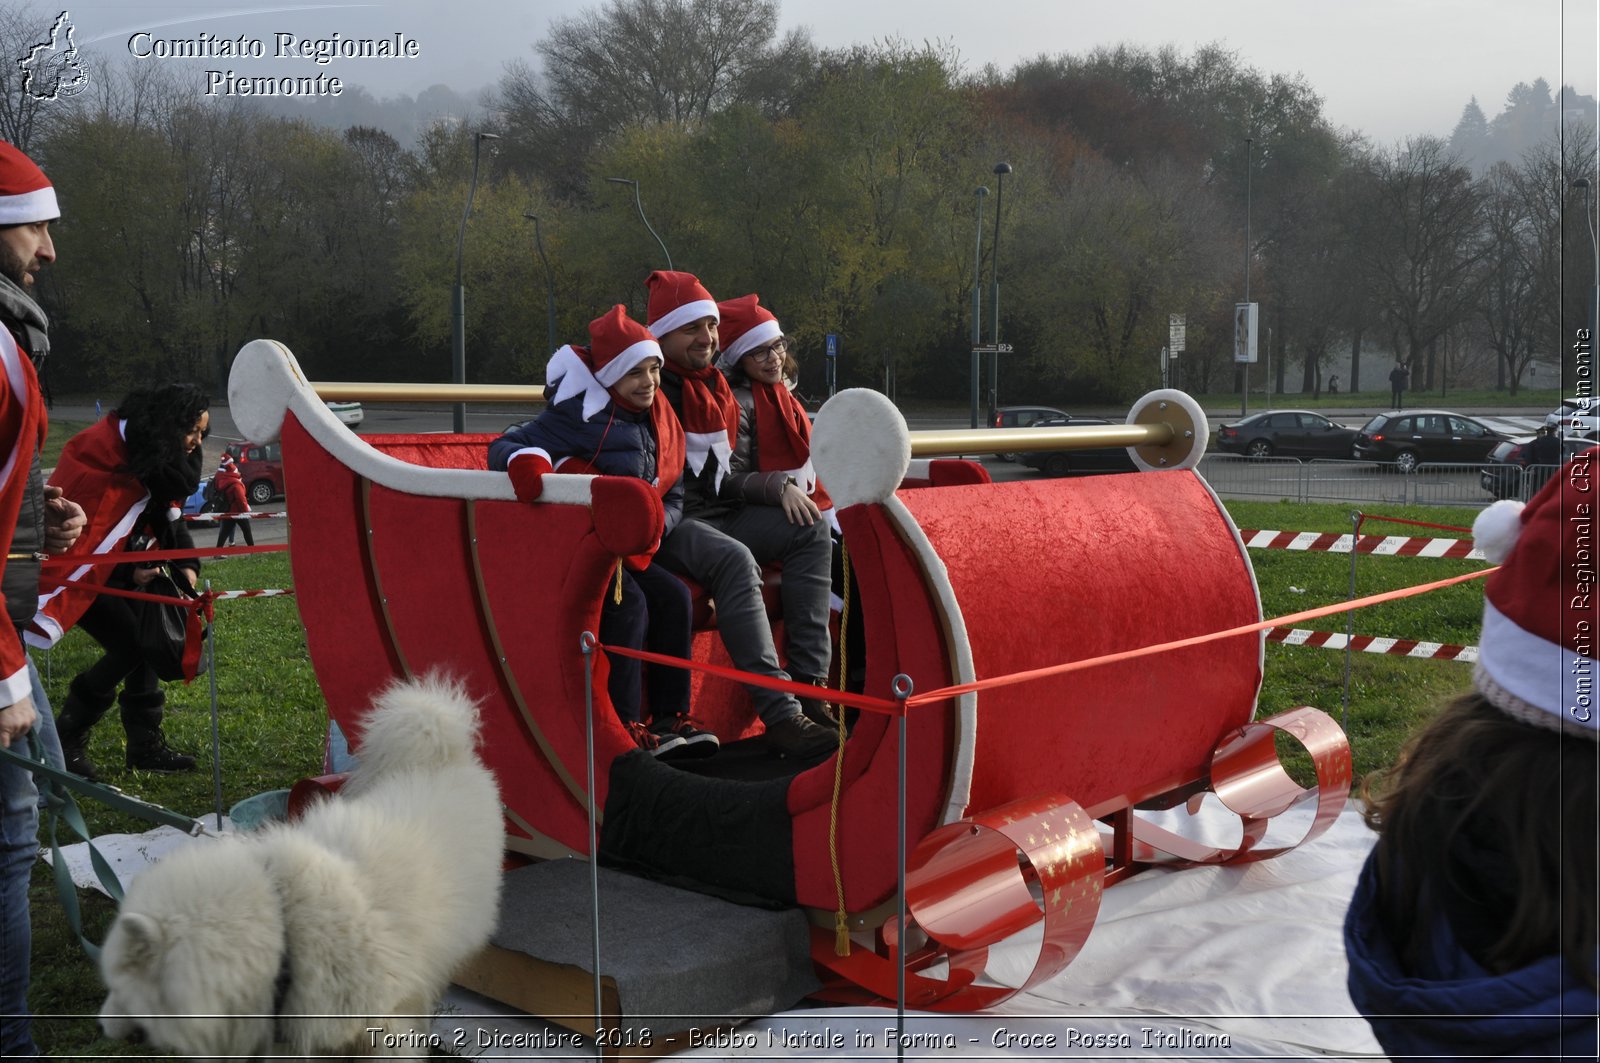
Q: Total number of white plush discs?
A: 3